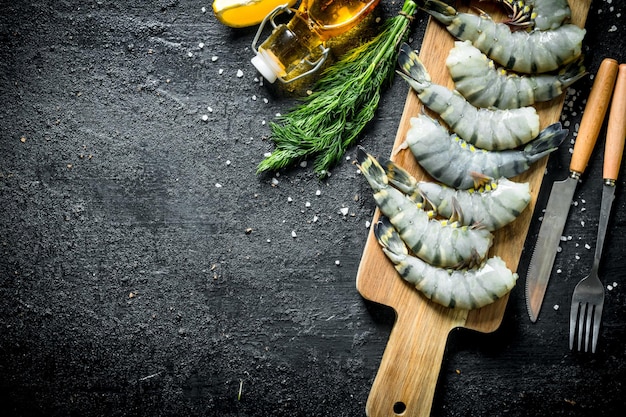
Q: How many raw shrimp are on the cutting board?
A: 8